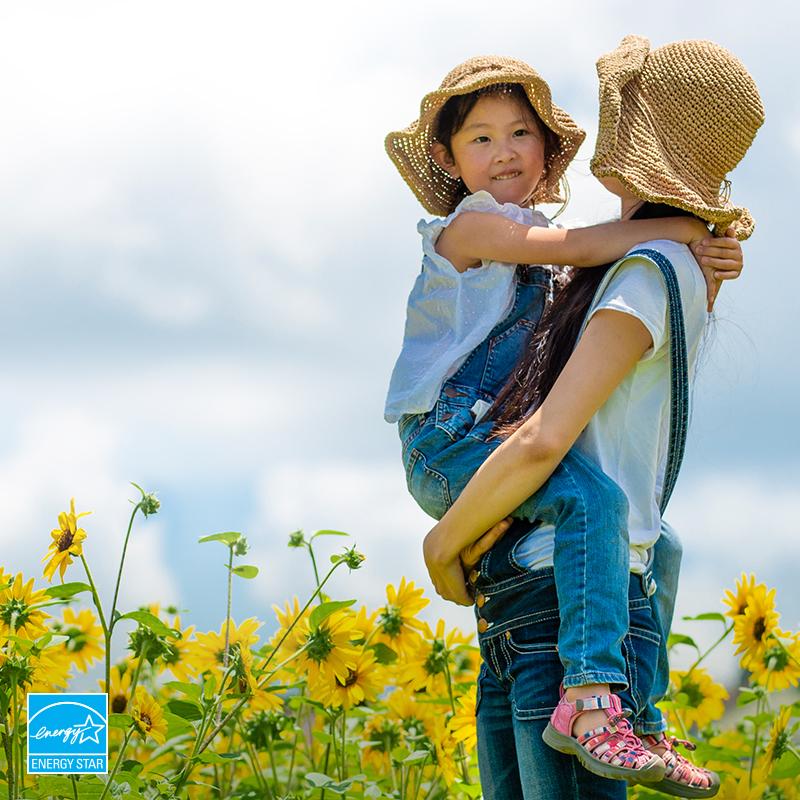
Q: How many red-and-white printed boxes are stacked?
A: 0